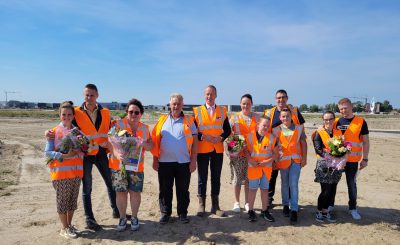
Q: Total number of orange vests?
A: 11